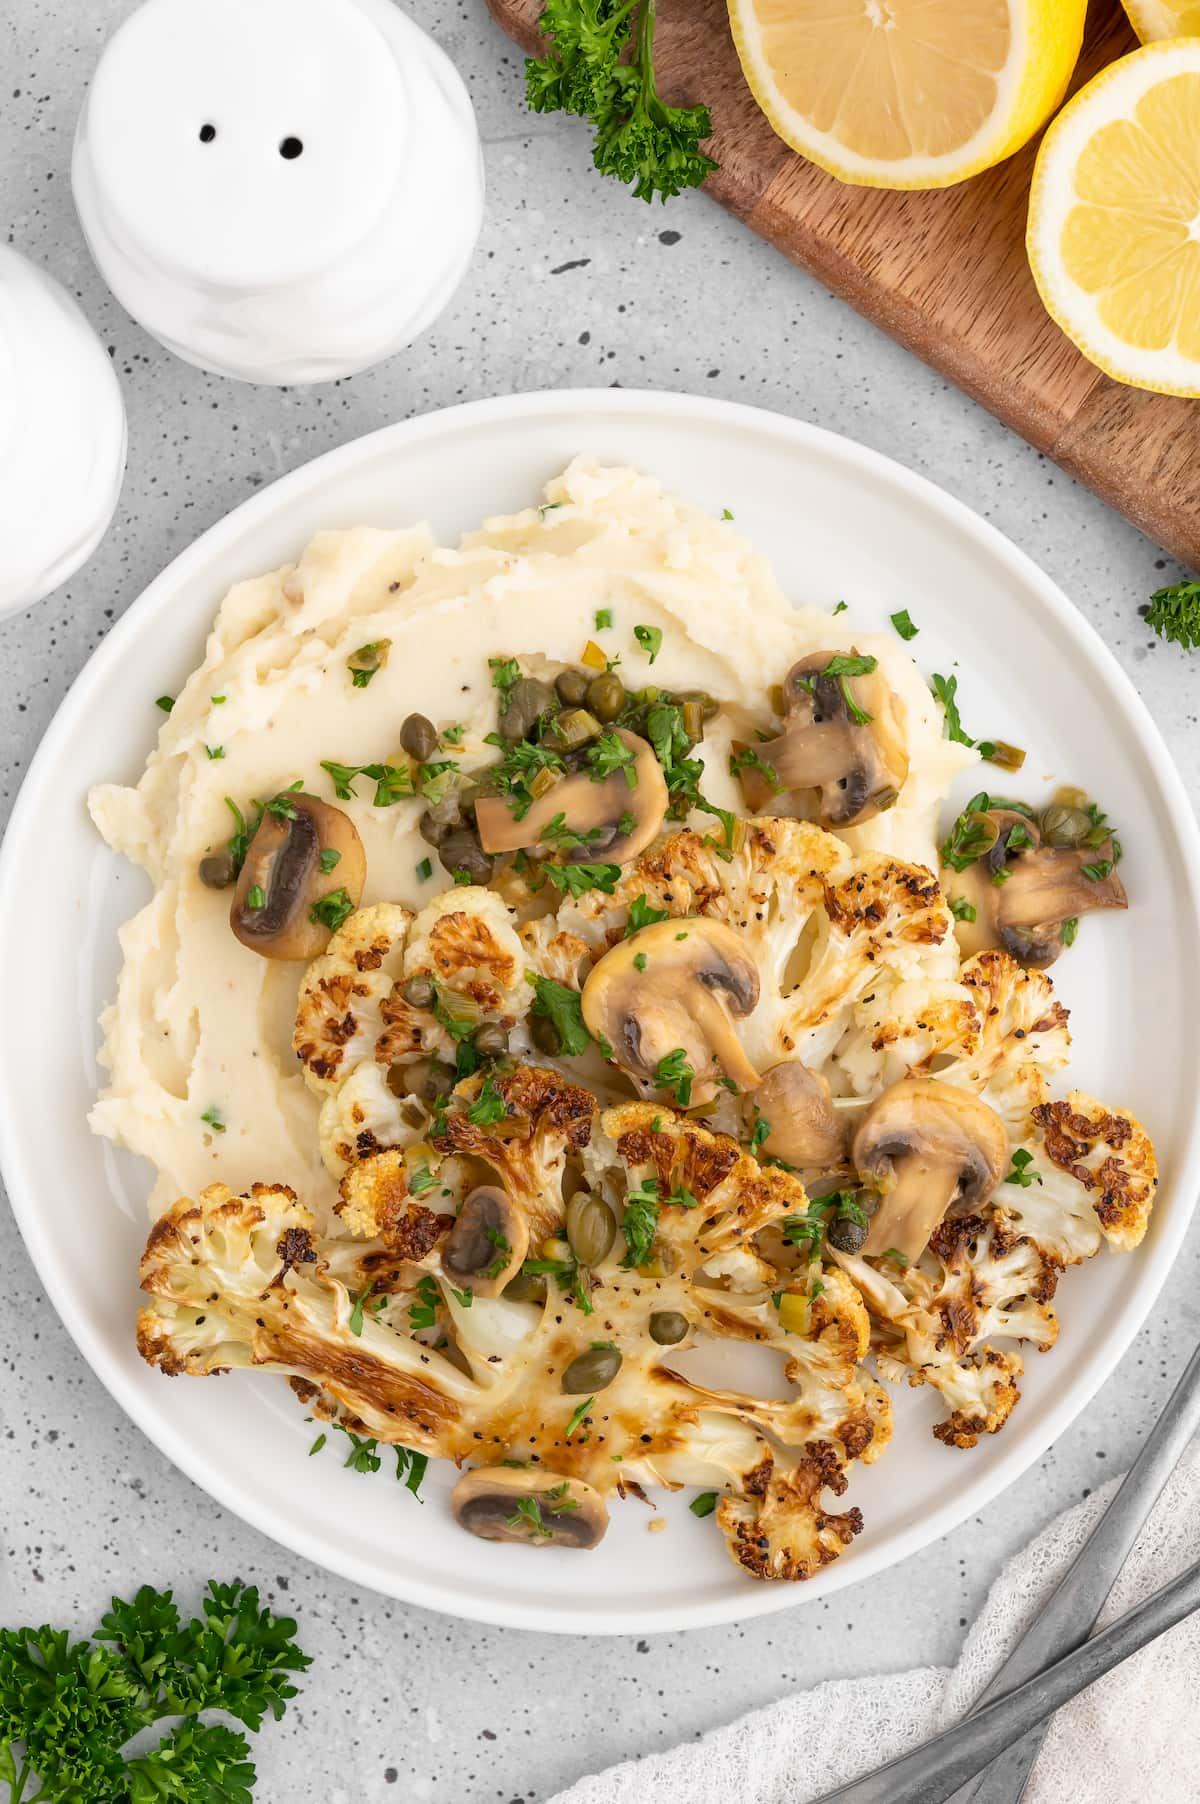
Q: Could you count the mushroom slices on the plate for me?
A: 9